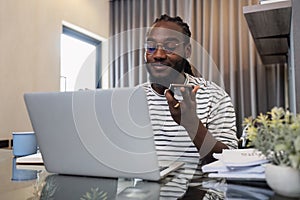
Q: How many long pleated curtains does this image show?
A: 1